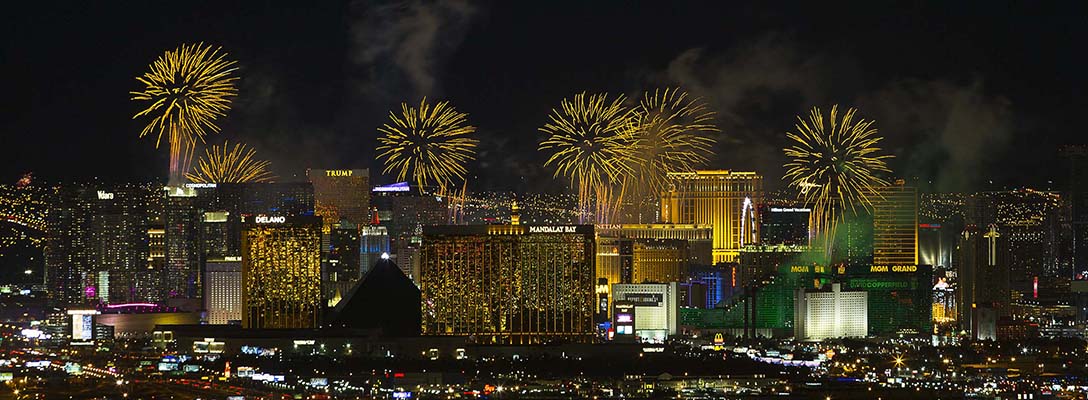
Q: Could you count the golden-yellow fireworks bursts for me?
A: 6